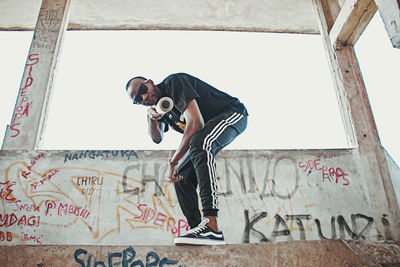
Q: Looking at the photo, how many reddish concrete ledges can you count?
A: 1